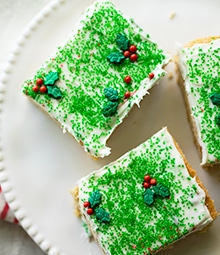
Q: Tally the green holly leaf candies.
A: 12